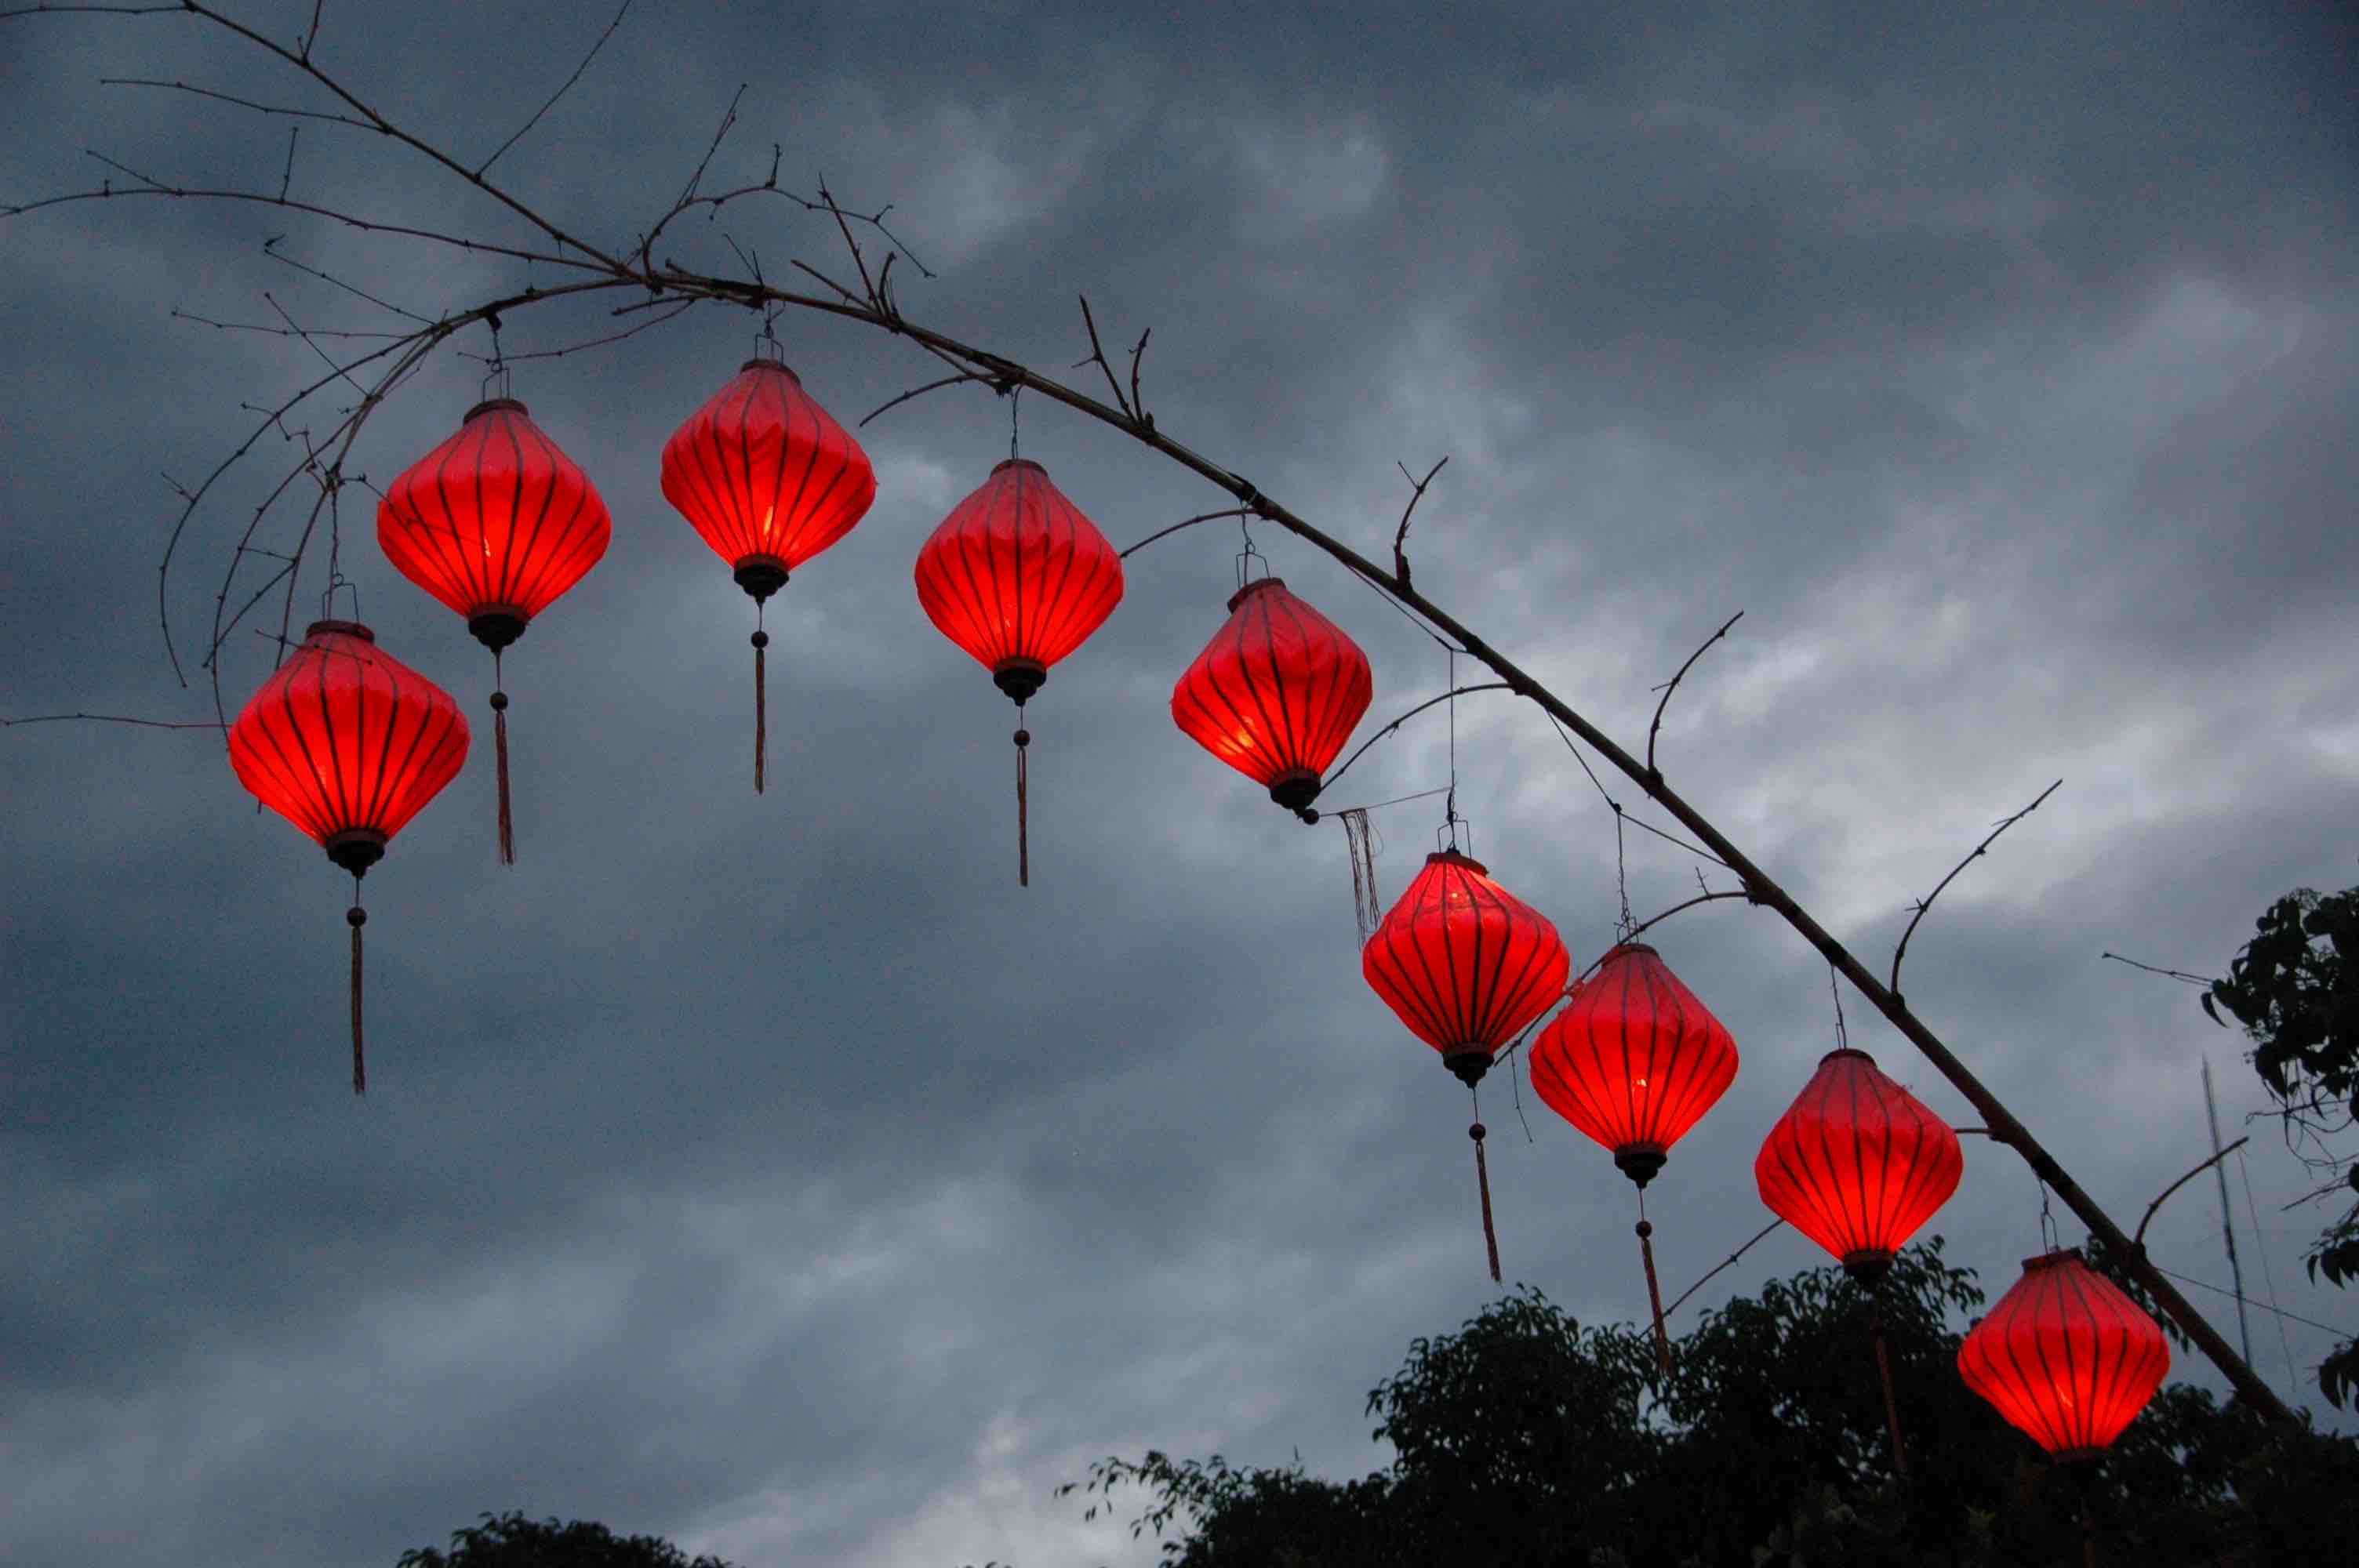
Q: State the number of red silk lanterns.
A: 9